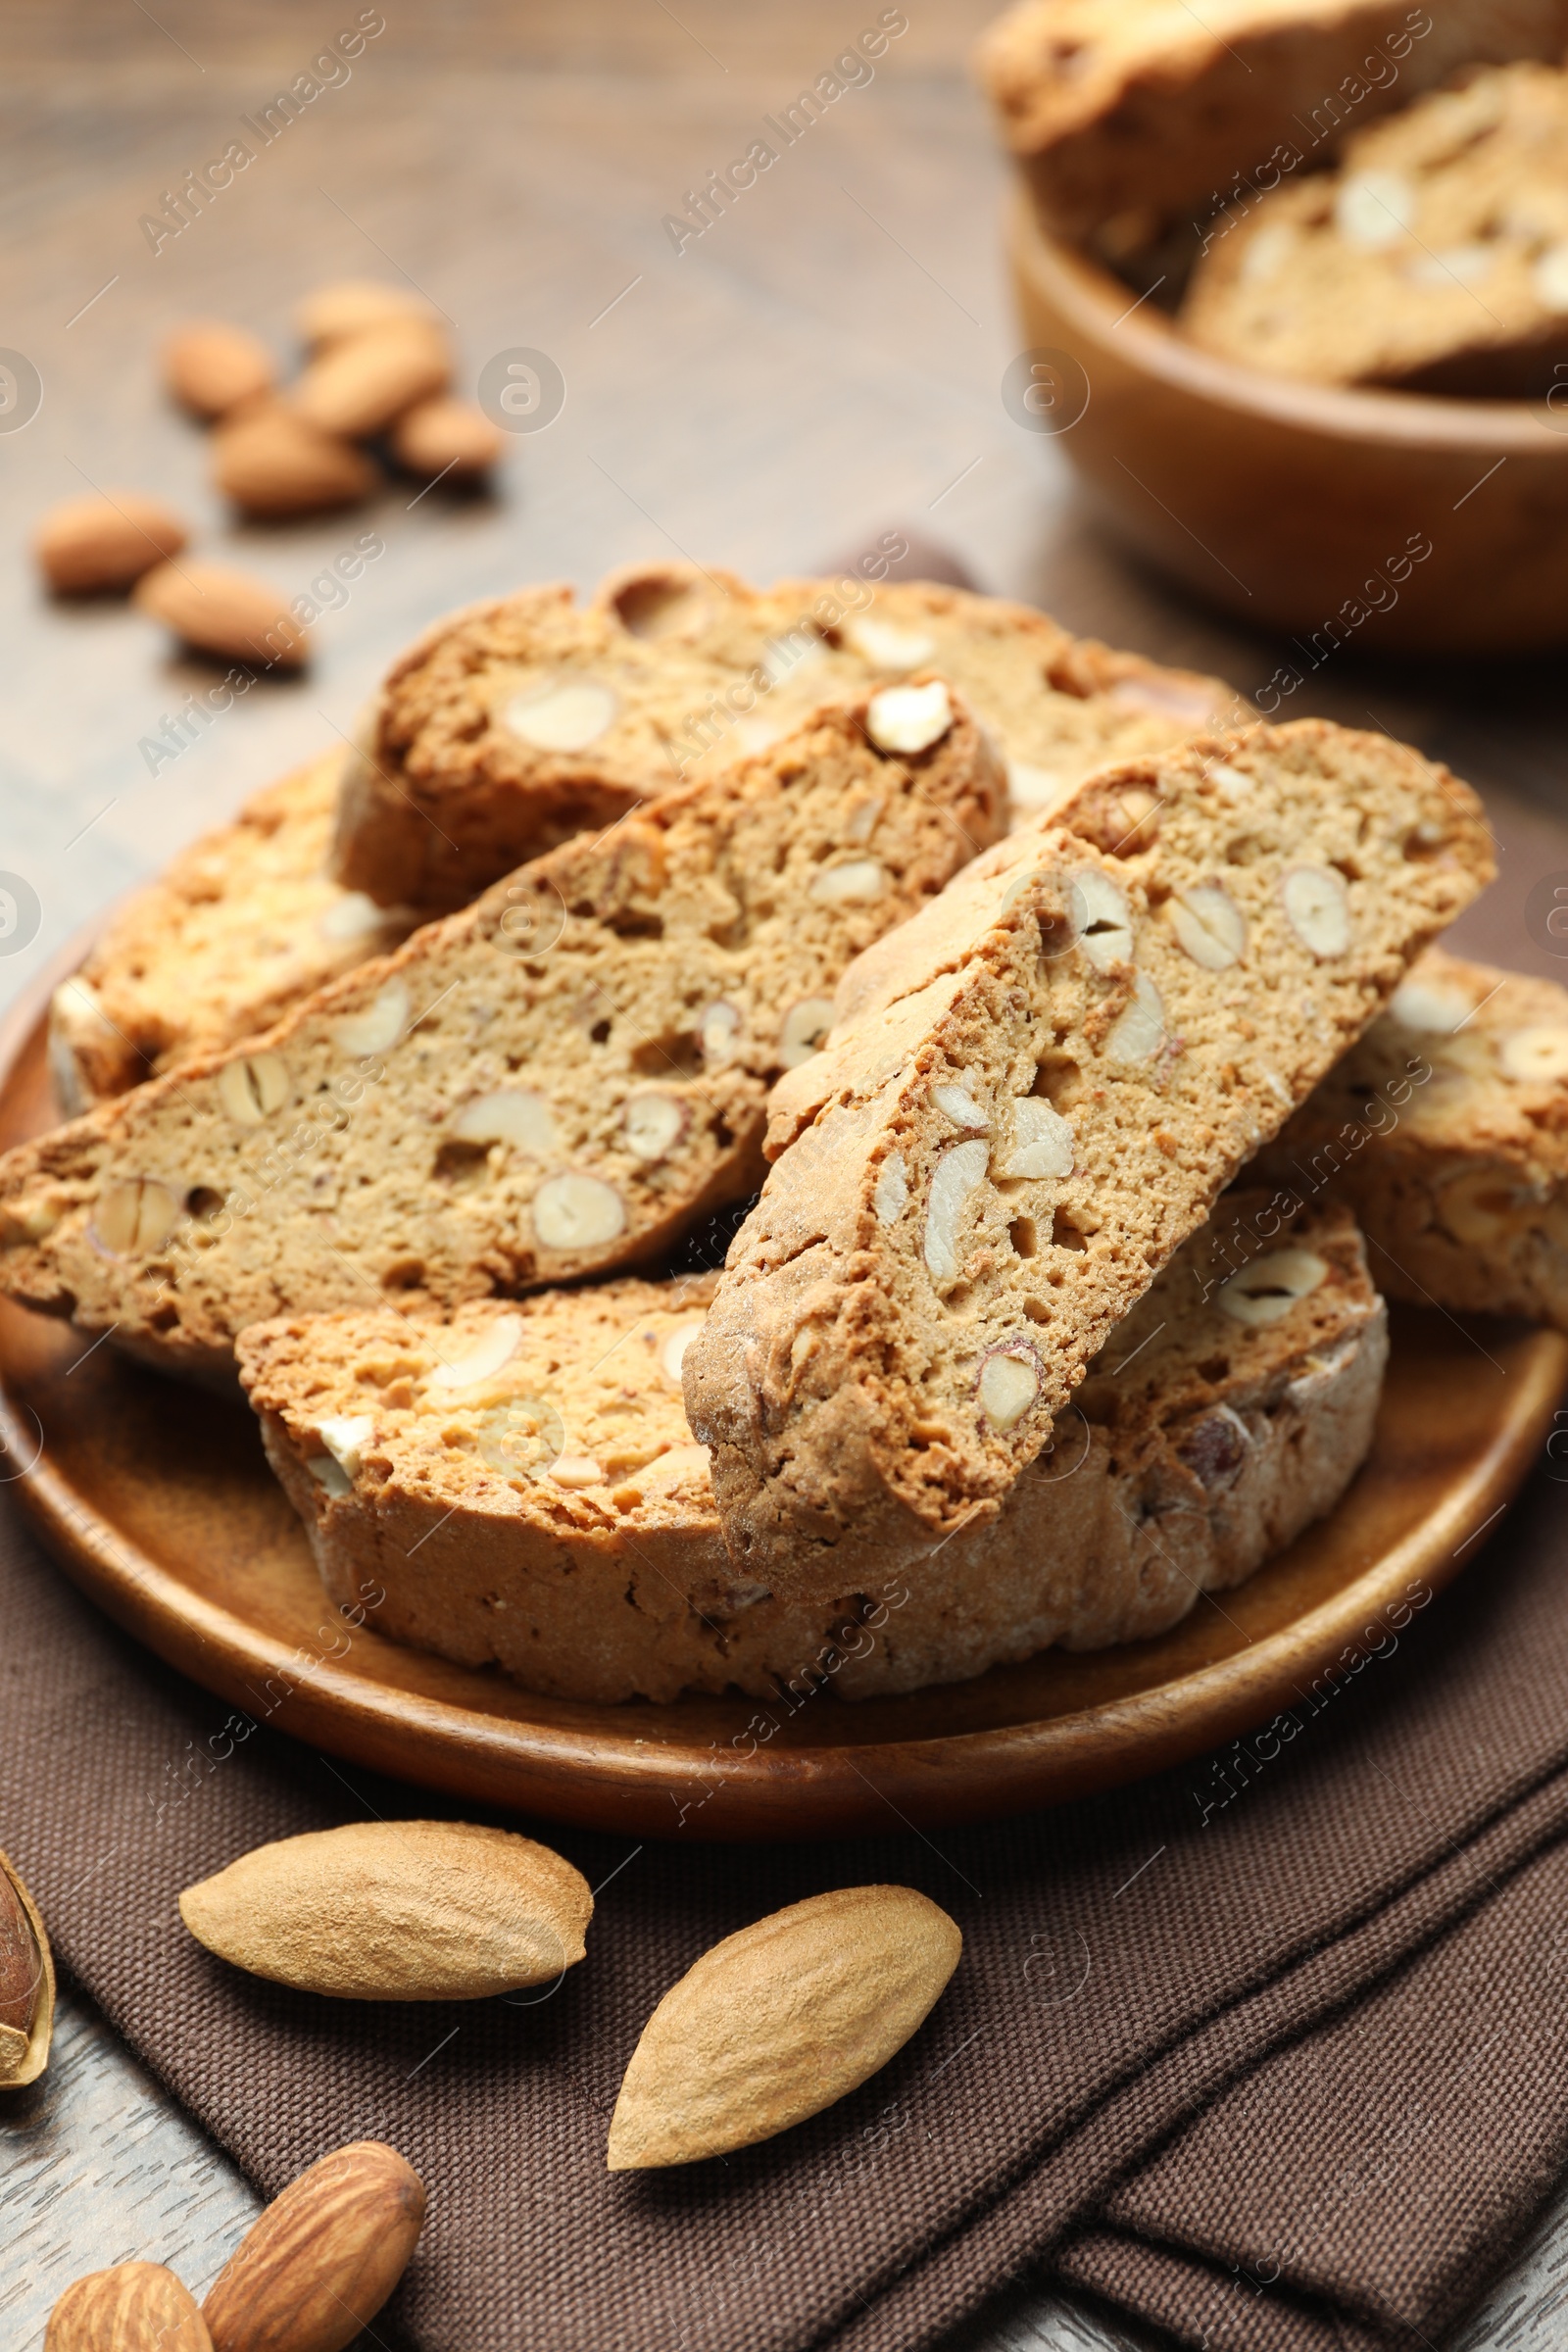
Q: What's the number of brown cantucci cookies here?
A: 8